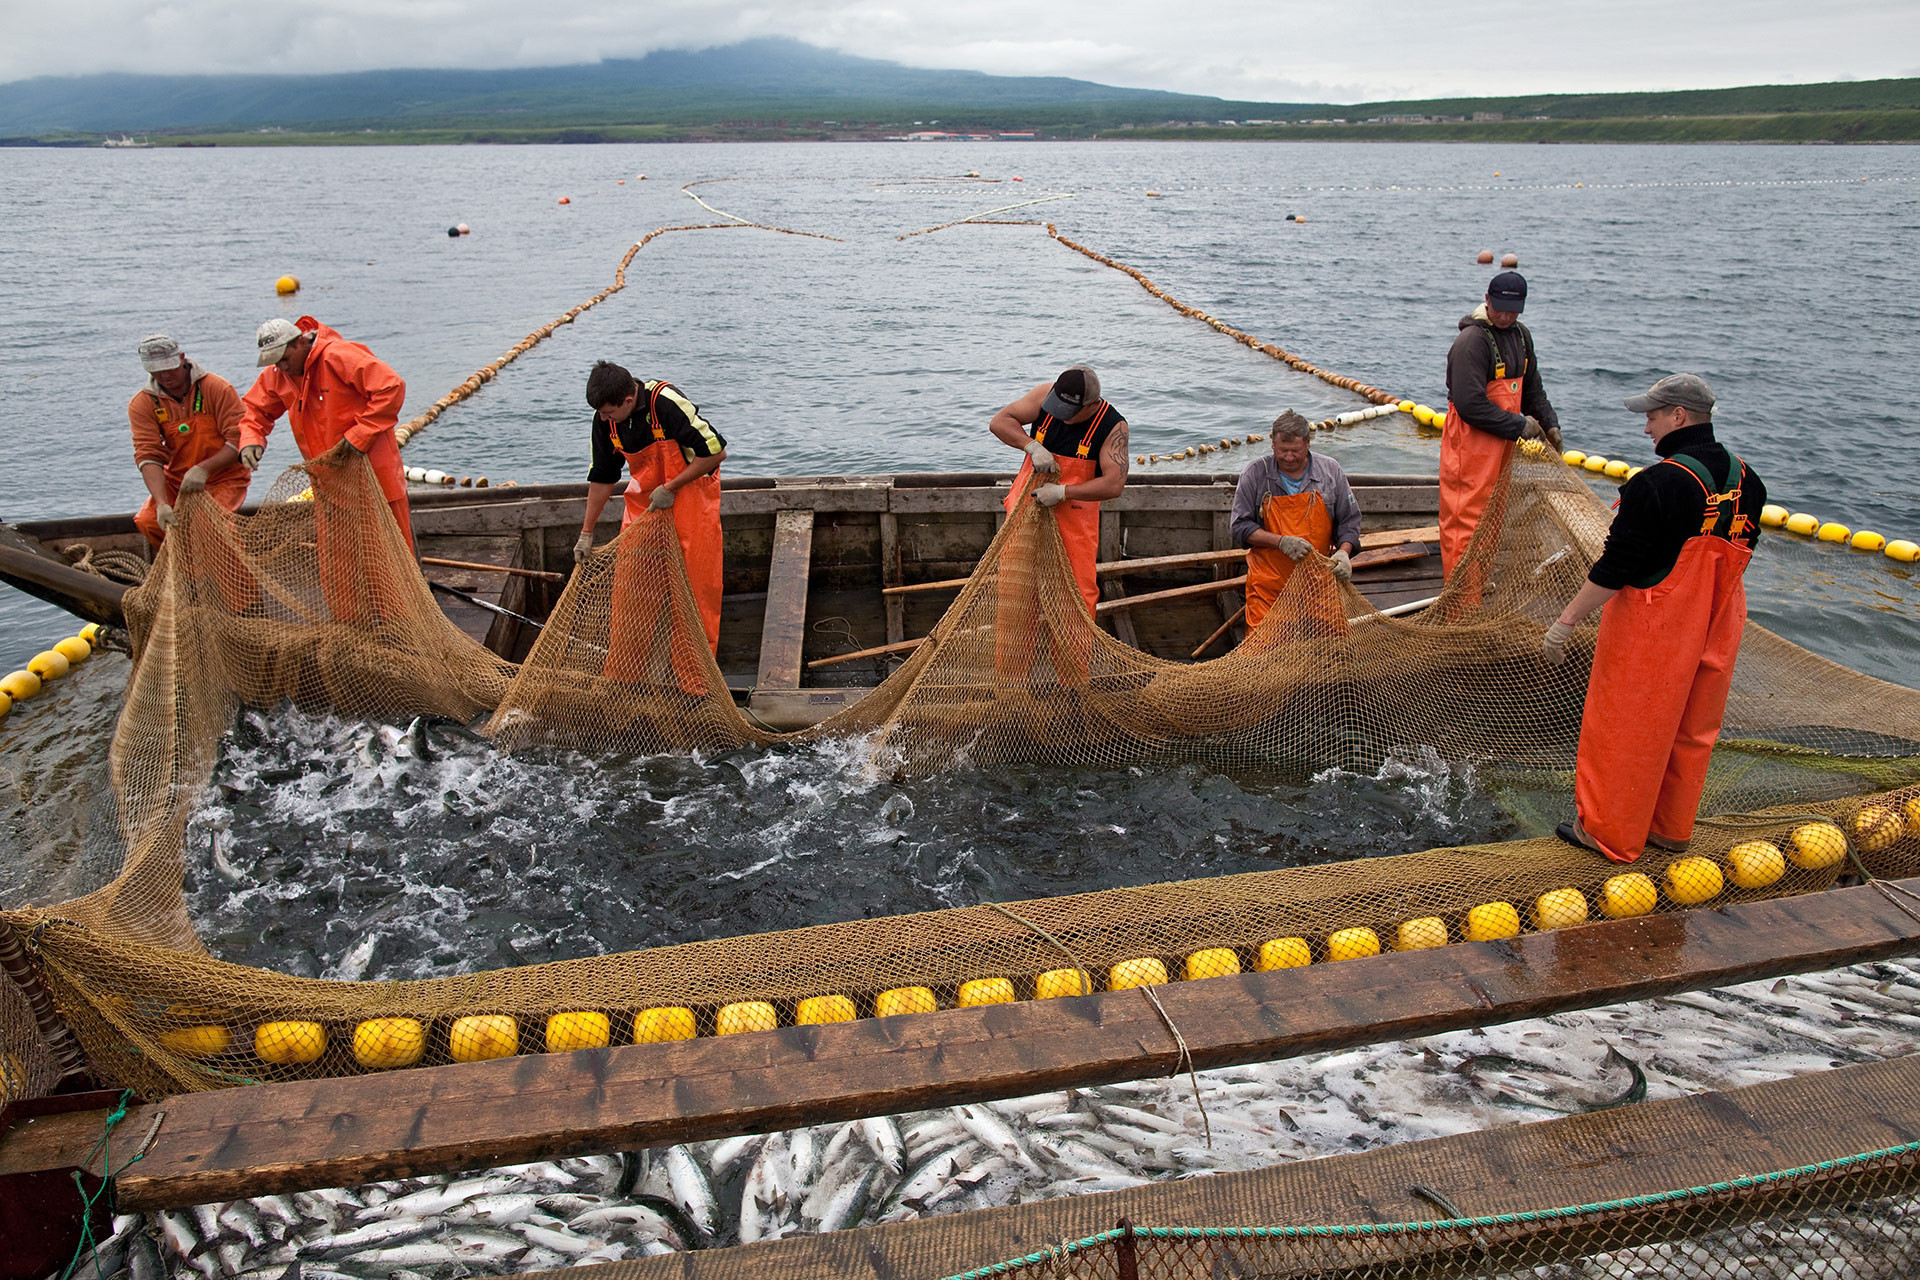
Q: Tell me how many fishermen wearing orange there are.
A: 7